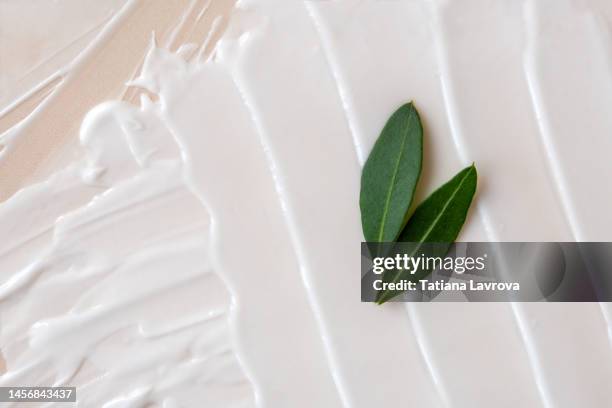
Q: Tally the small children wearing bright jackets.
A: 0